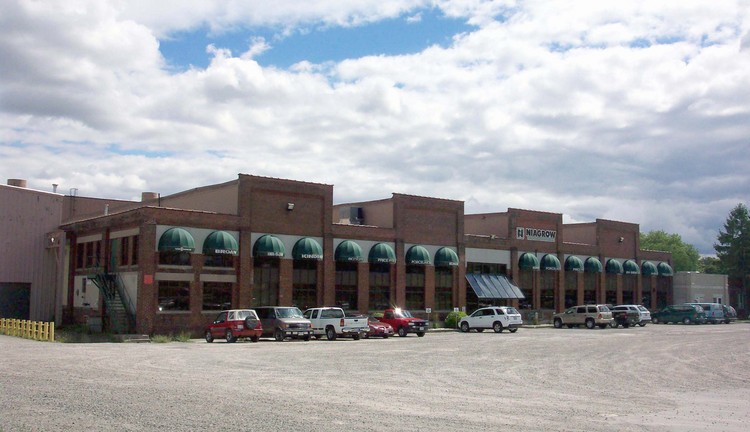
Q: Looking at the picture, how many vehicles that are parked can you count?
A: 12